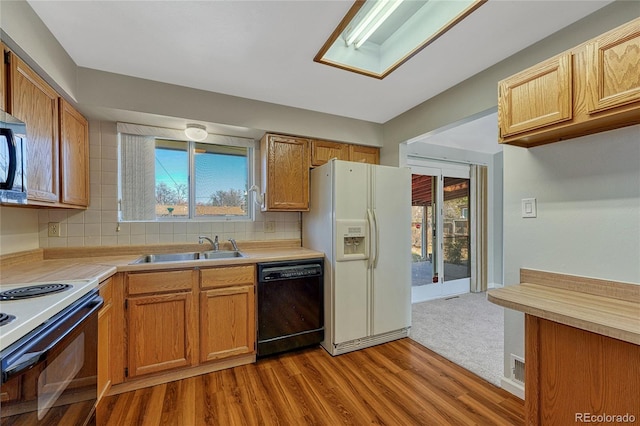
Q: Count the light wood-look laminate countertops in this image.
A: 2